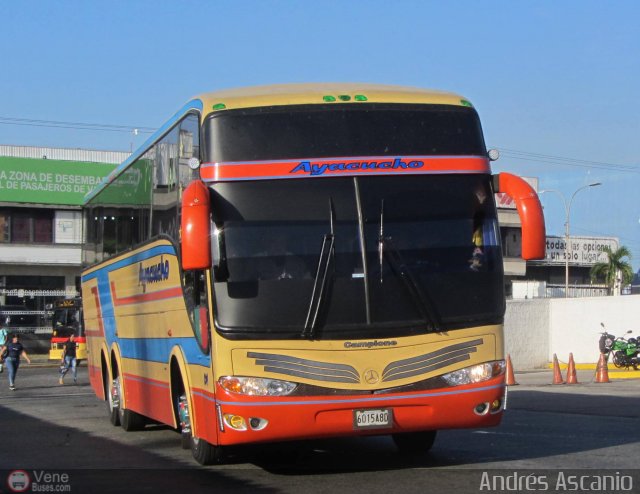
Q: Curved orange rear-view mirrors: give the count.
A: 2